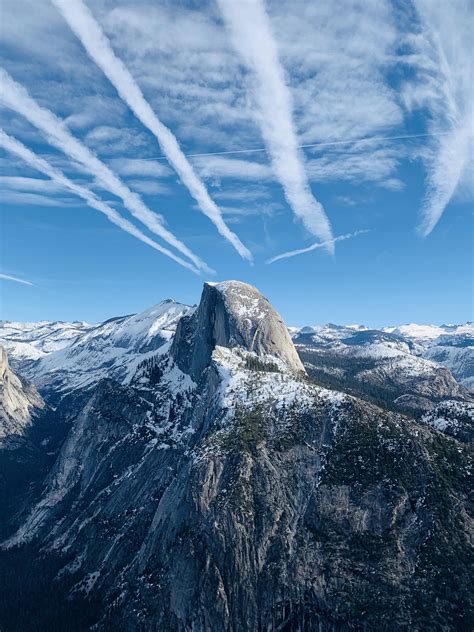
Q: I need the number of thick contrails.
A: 5